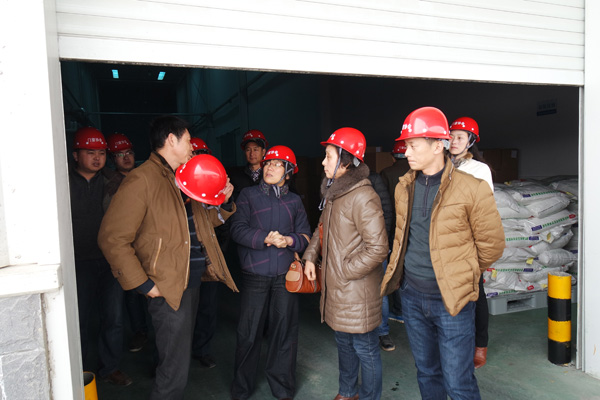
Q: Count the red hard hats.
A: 10